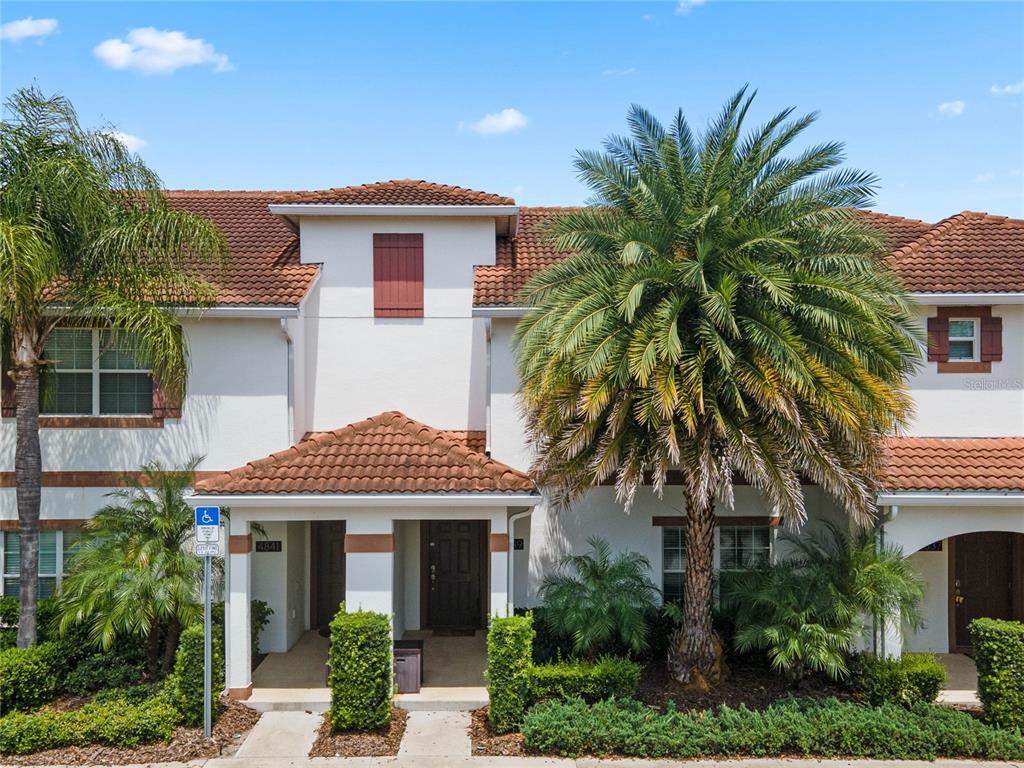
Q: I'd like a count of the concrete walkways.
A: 2